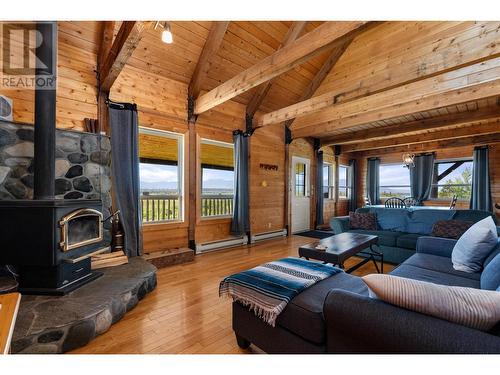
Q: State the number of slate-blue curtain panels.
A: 7